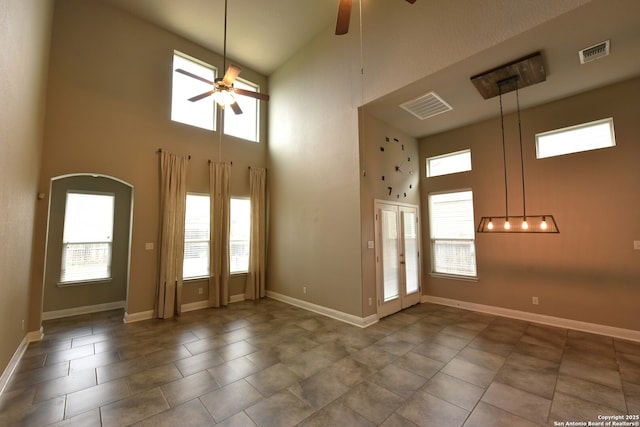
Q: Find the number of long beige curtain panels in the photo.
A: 3